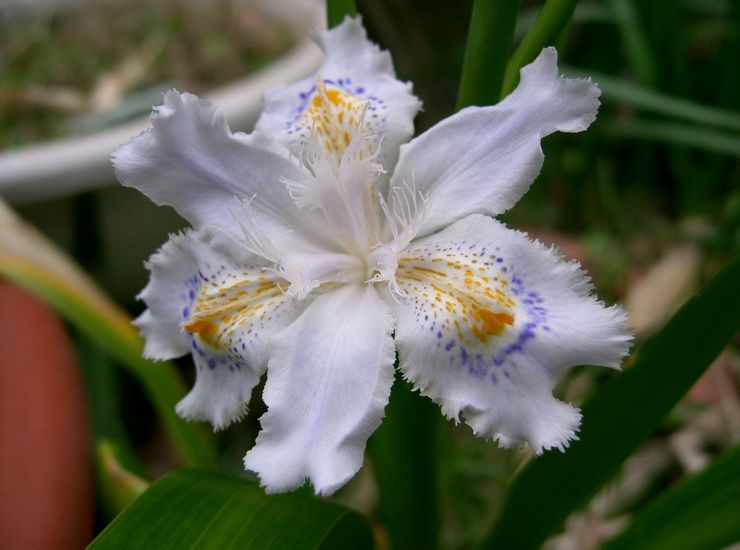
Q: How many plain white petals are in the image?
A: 3